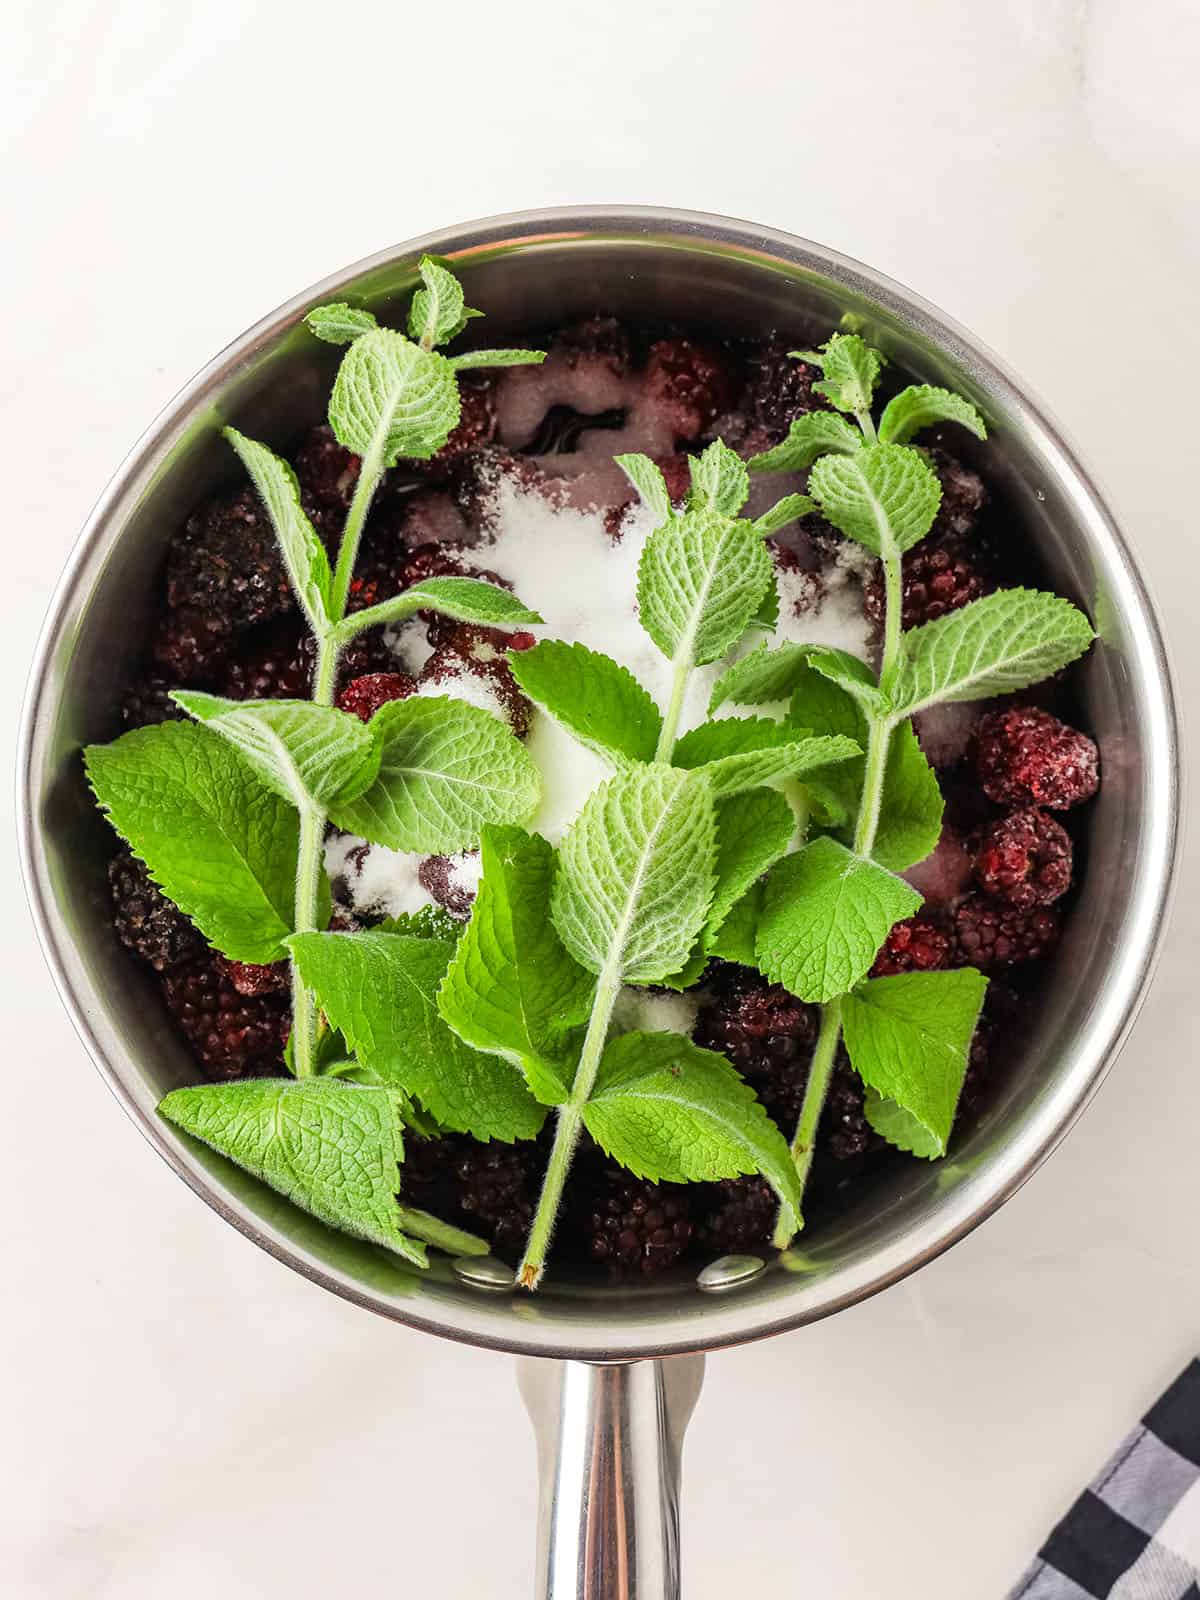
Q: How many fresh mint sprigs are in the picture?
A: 3